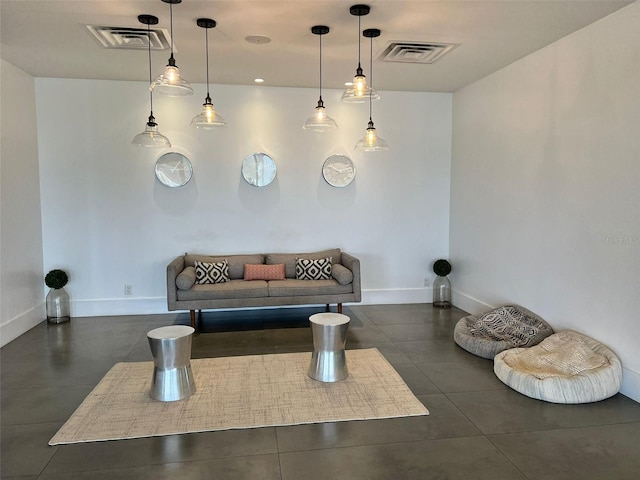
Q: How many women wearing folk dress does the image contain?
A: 0